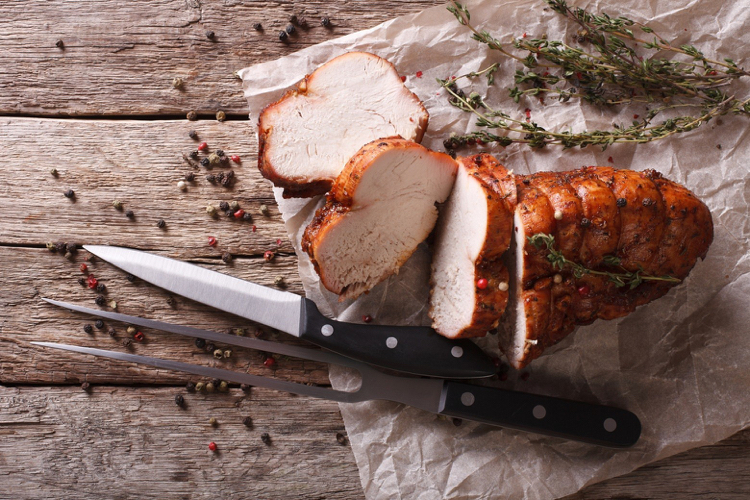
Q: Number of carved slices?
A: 3